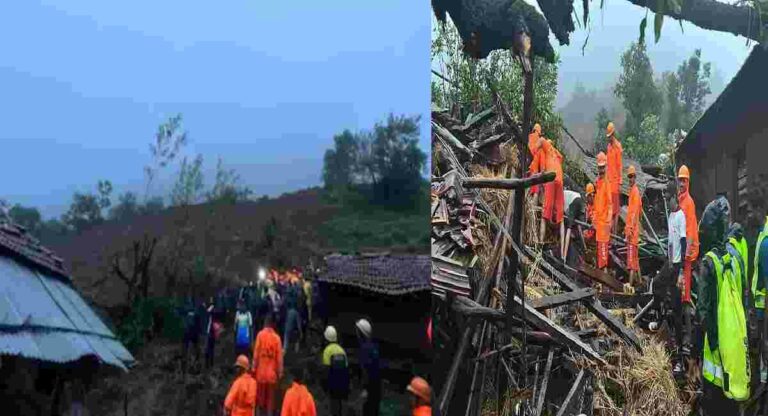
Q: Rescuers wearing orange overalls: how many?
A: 11